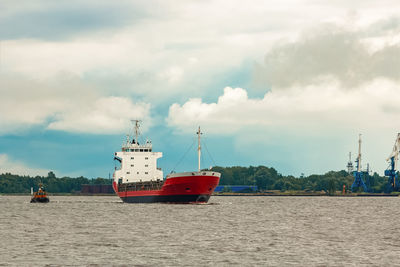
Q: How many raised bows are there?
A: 1